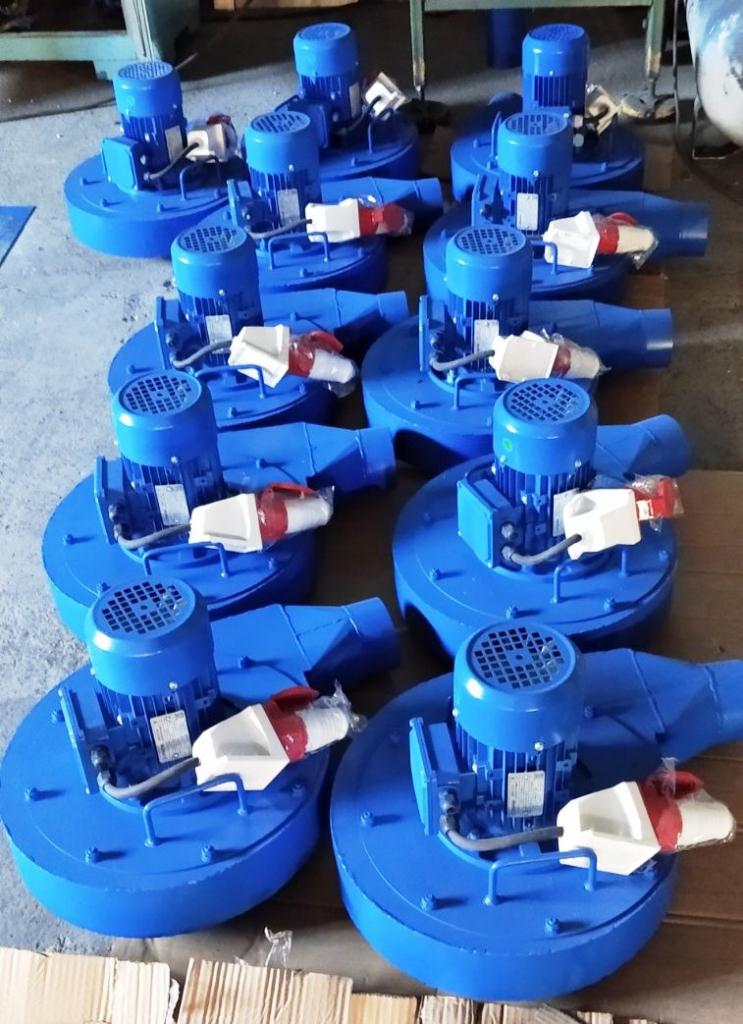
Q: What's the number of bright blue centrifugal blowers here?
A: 11